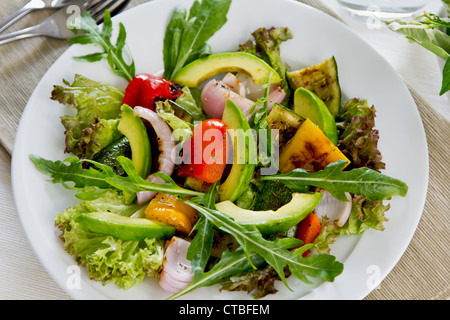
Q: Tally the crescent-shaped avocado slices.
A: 6